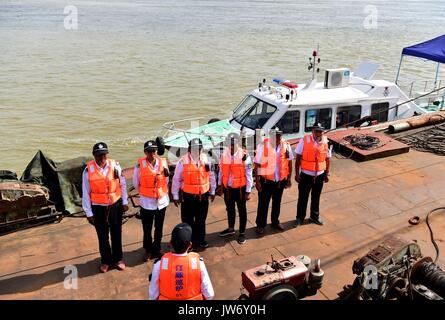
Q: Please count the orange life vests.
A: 7